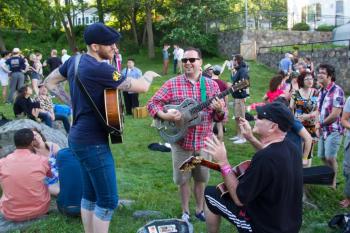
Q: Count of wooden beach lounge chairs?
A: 0